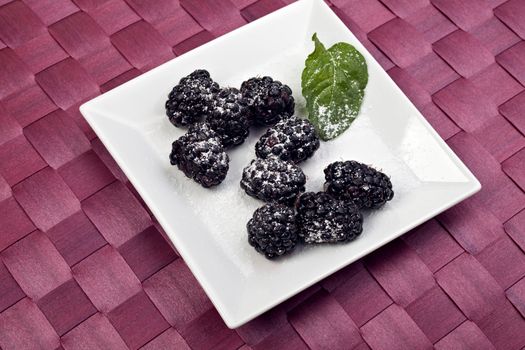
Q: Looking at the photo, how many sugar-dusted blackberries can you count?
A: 9